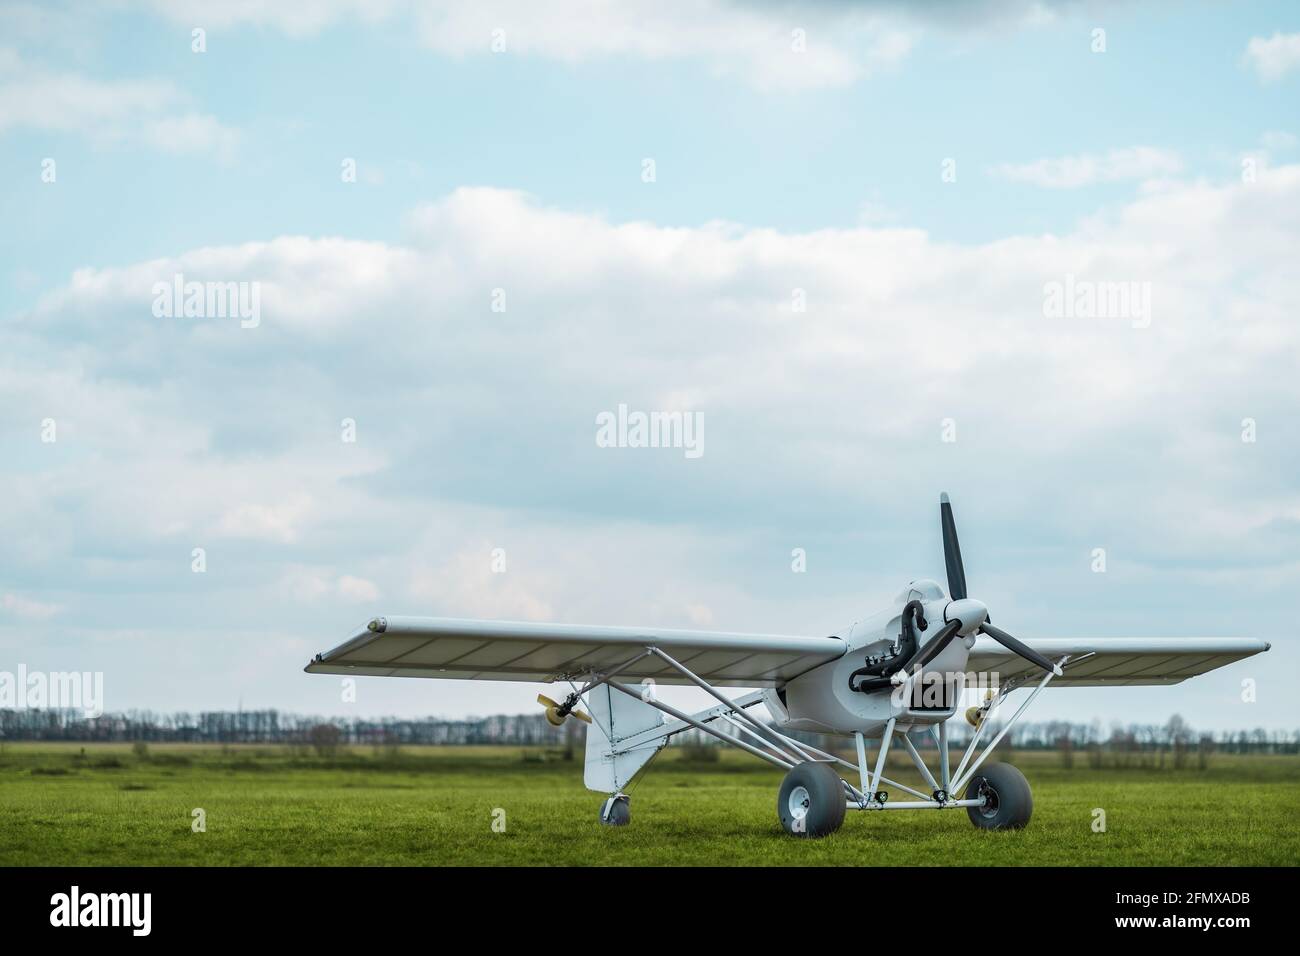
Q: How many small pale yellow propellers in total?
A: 2